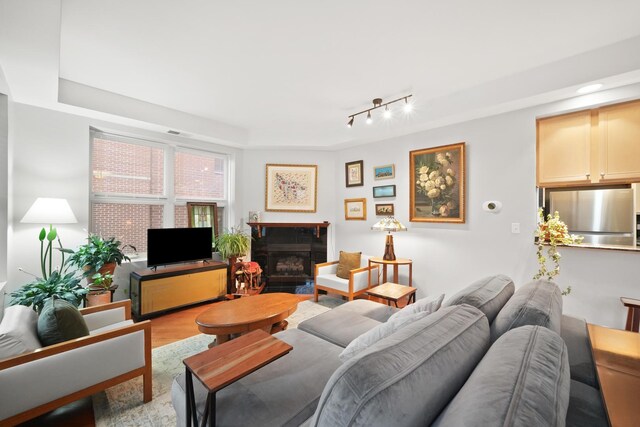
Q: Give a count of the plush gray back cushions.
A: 4